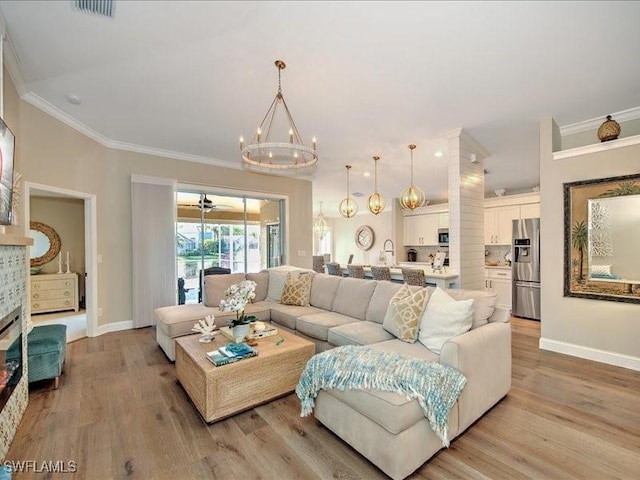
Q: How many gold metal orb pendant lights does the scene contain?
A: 3